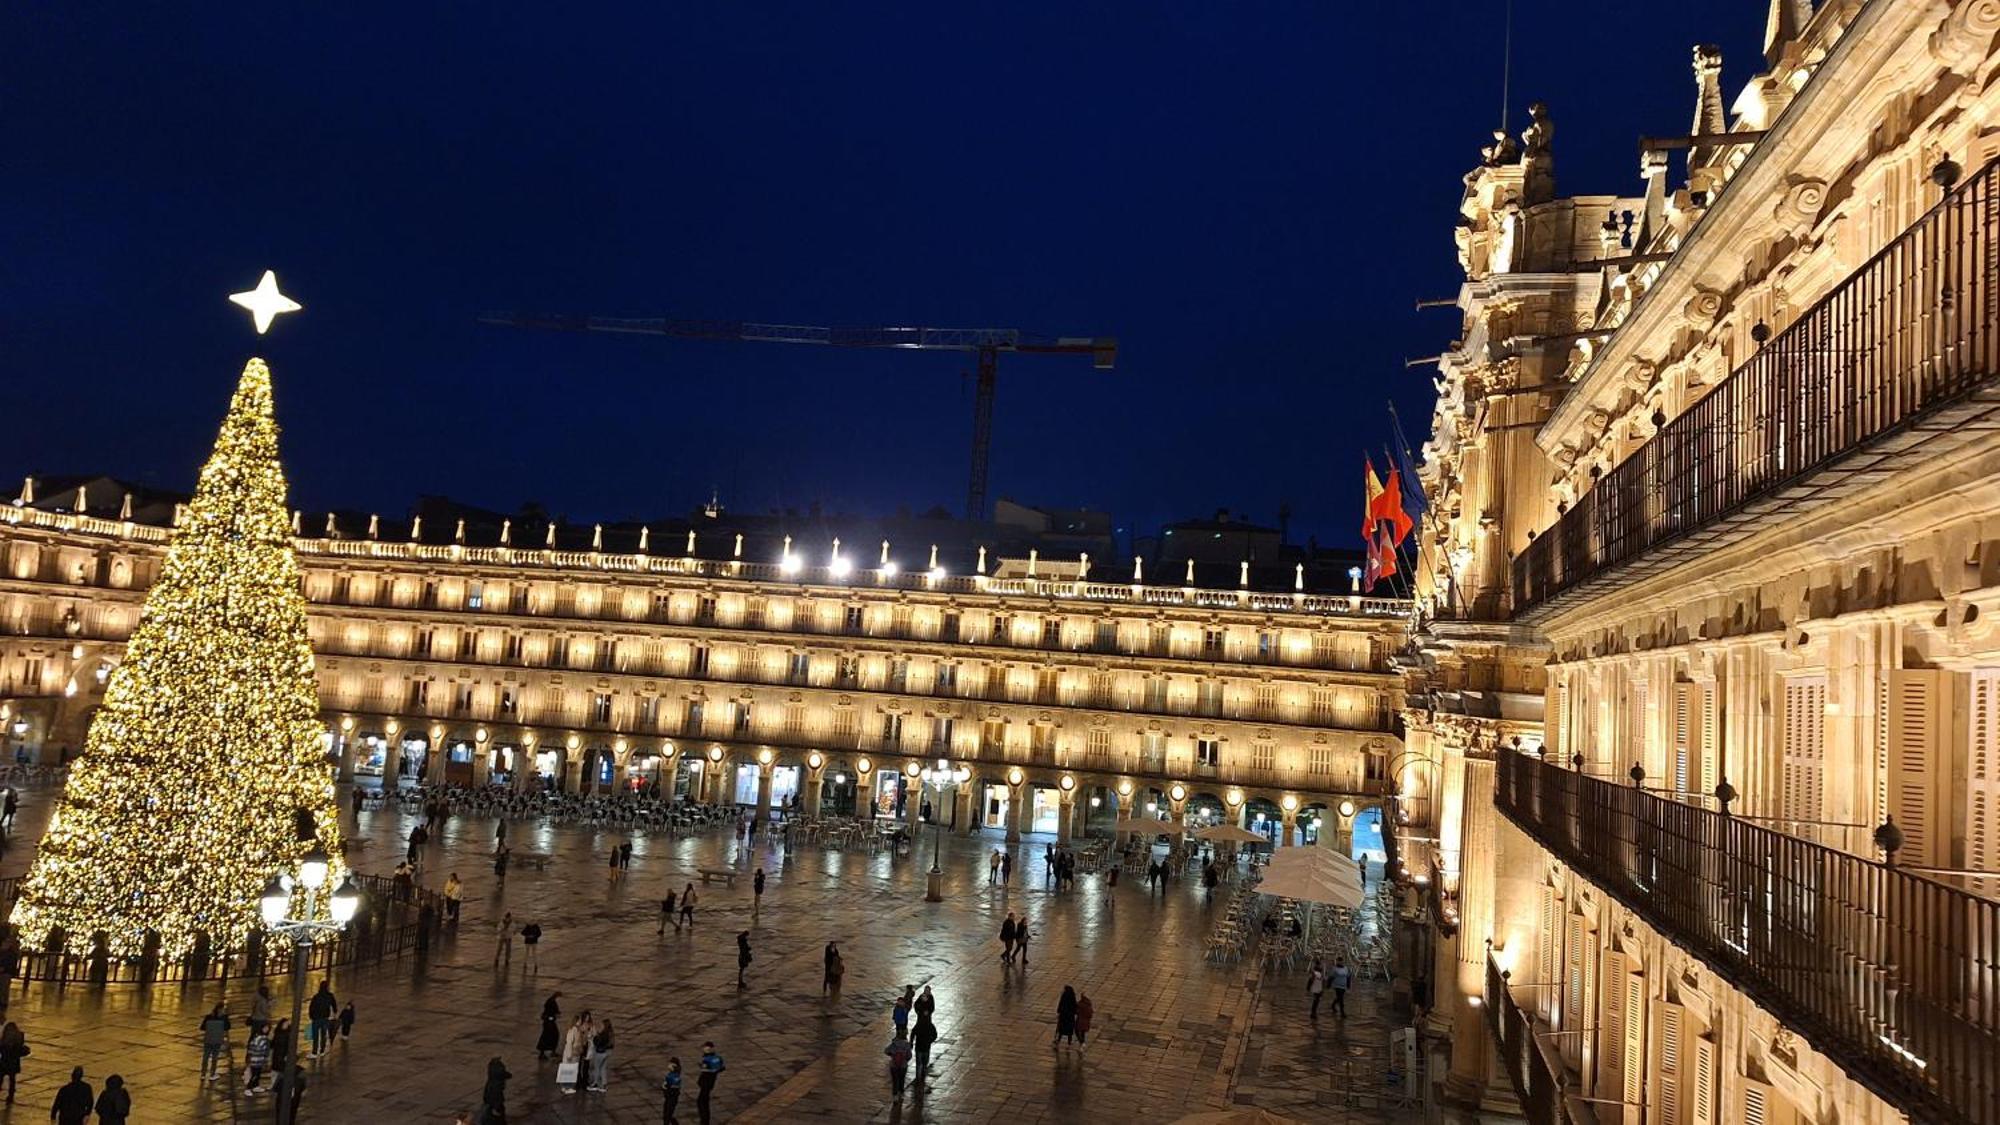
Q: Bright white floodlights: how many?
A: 4